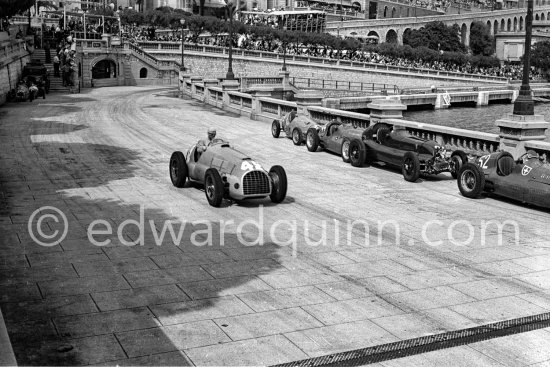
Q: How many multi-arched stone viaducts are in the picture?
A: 1